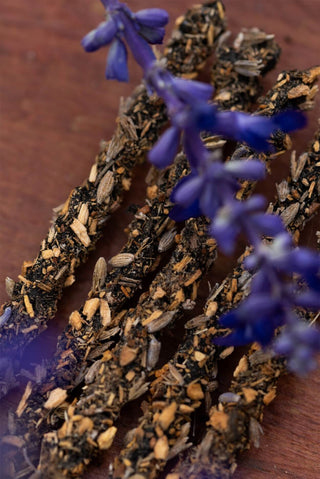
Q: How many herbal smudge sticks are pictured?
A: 5